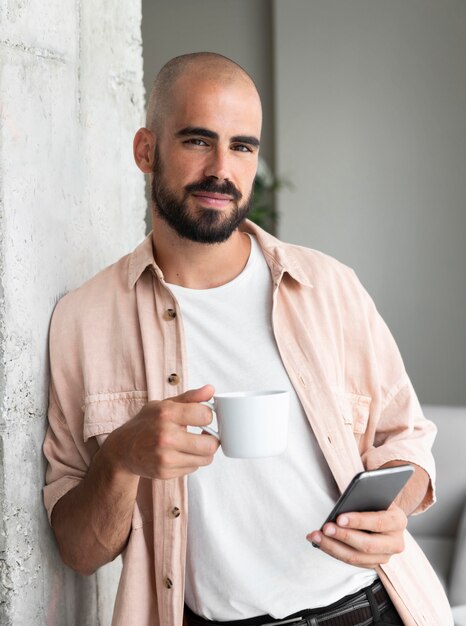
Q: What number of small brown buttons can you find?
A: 4